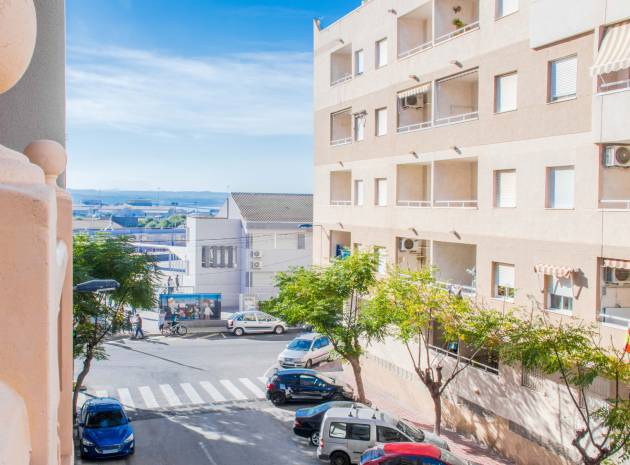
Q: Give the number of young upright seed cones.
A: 0